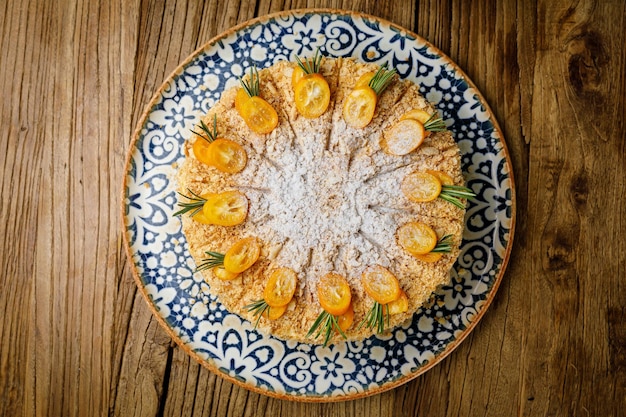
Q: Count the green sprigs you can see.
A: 12